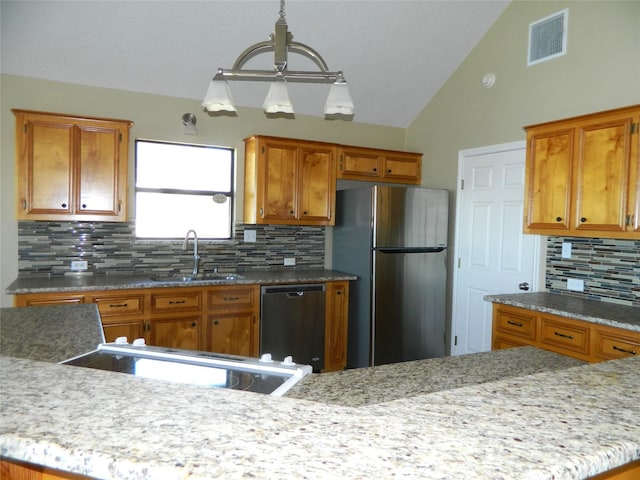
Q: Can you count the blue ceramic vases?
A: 0